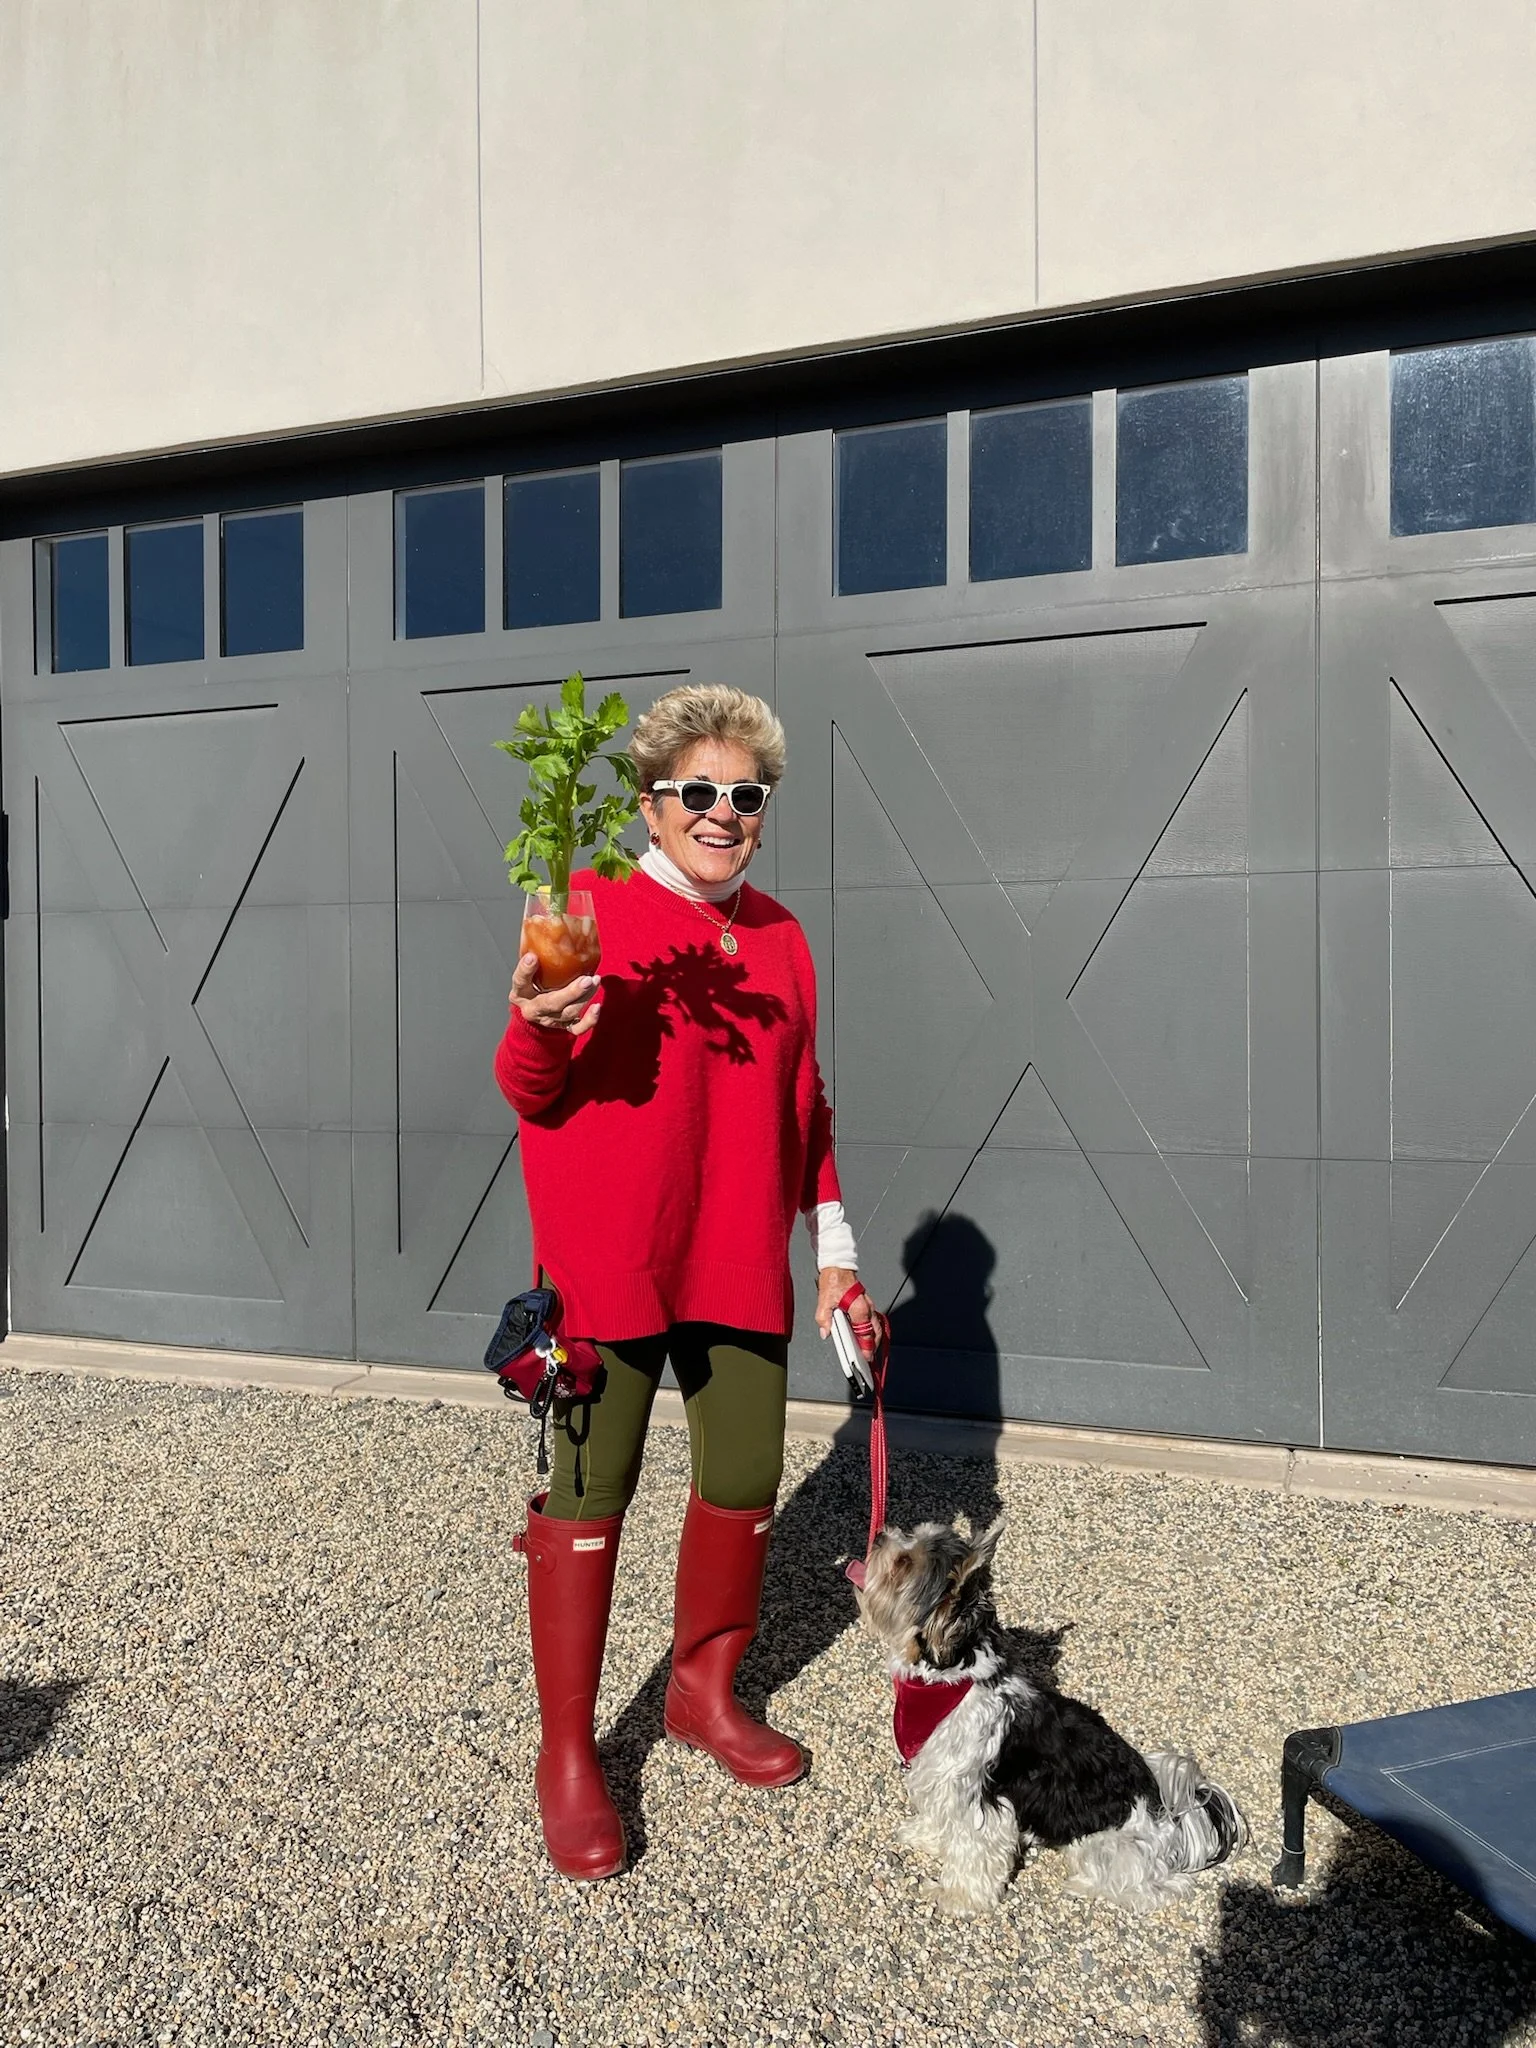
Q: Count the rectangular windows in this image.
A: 10